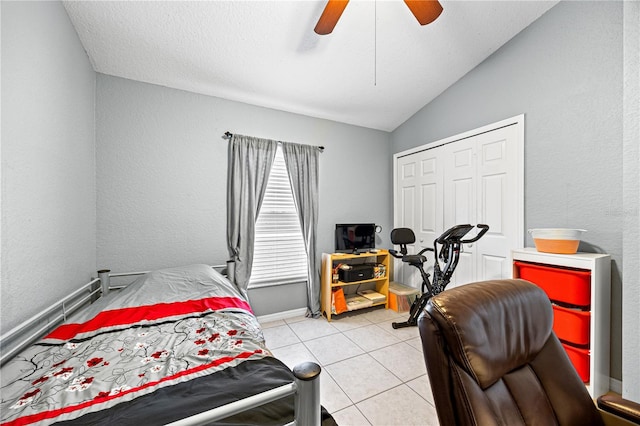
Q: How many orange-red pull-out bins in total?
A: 3